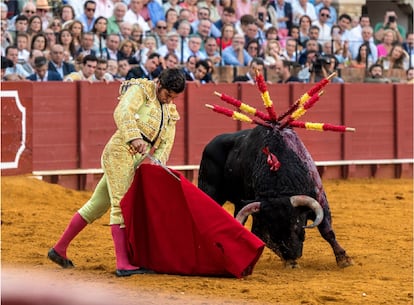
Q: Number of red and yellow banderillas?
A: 6